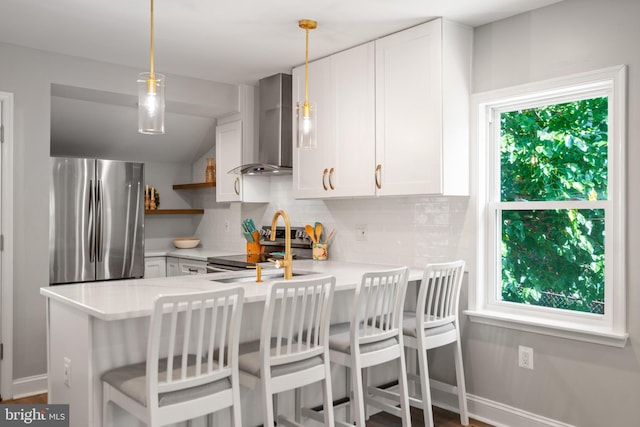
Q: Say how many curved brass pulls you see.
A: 4